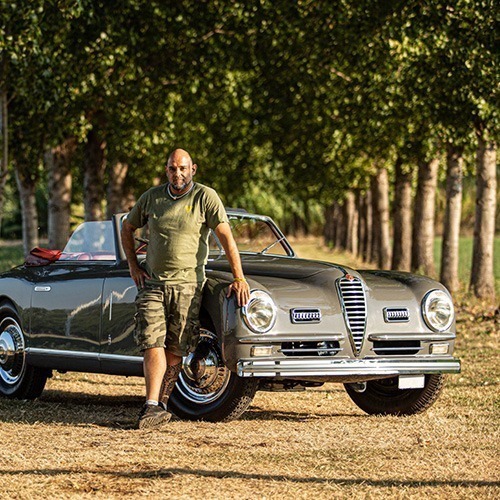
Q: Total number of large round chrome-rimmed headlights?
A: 2